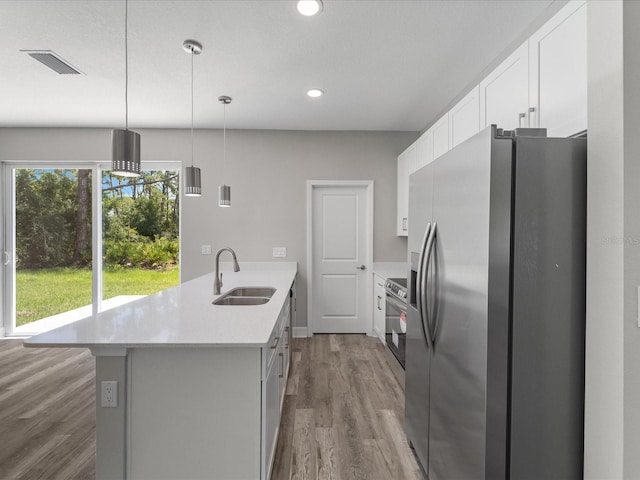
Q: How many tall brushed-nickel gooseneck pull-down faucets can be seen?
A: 1